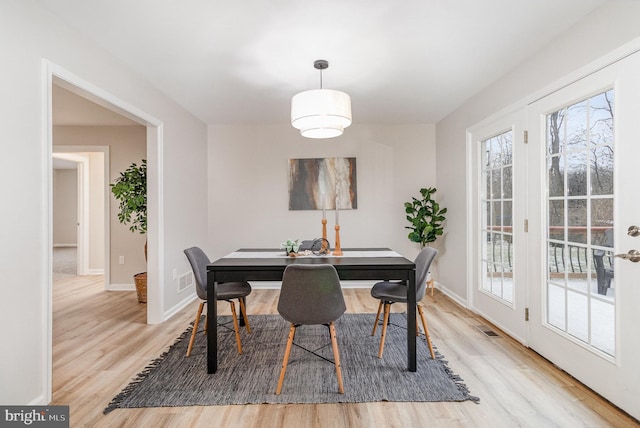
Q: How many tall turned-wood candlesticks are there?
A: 2